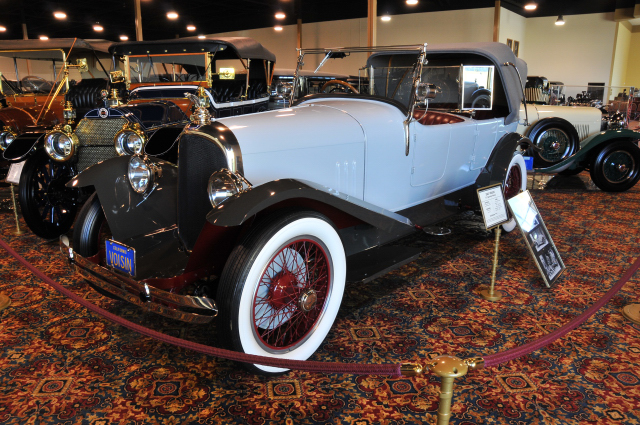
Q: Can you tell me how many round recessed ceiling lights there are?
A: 14